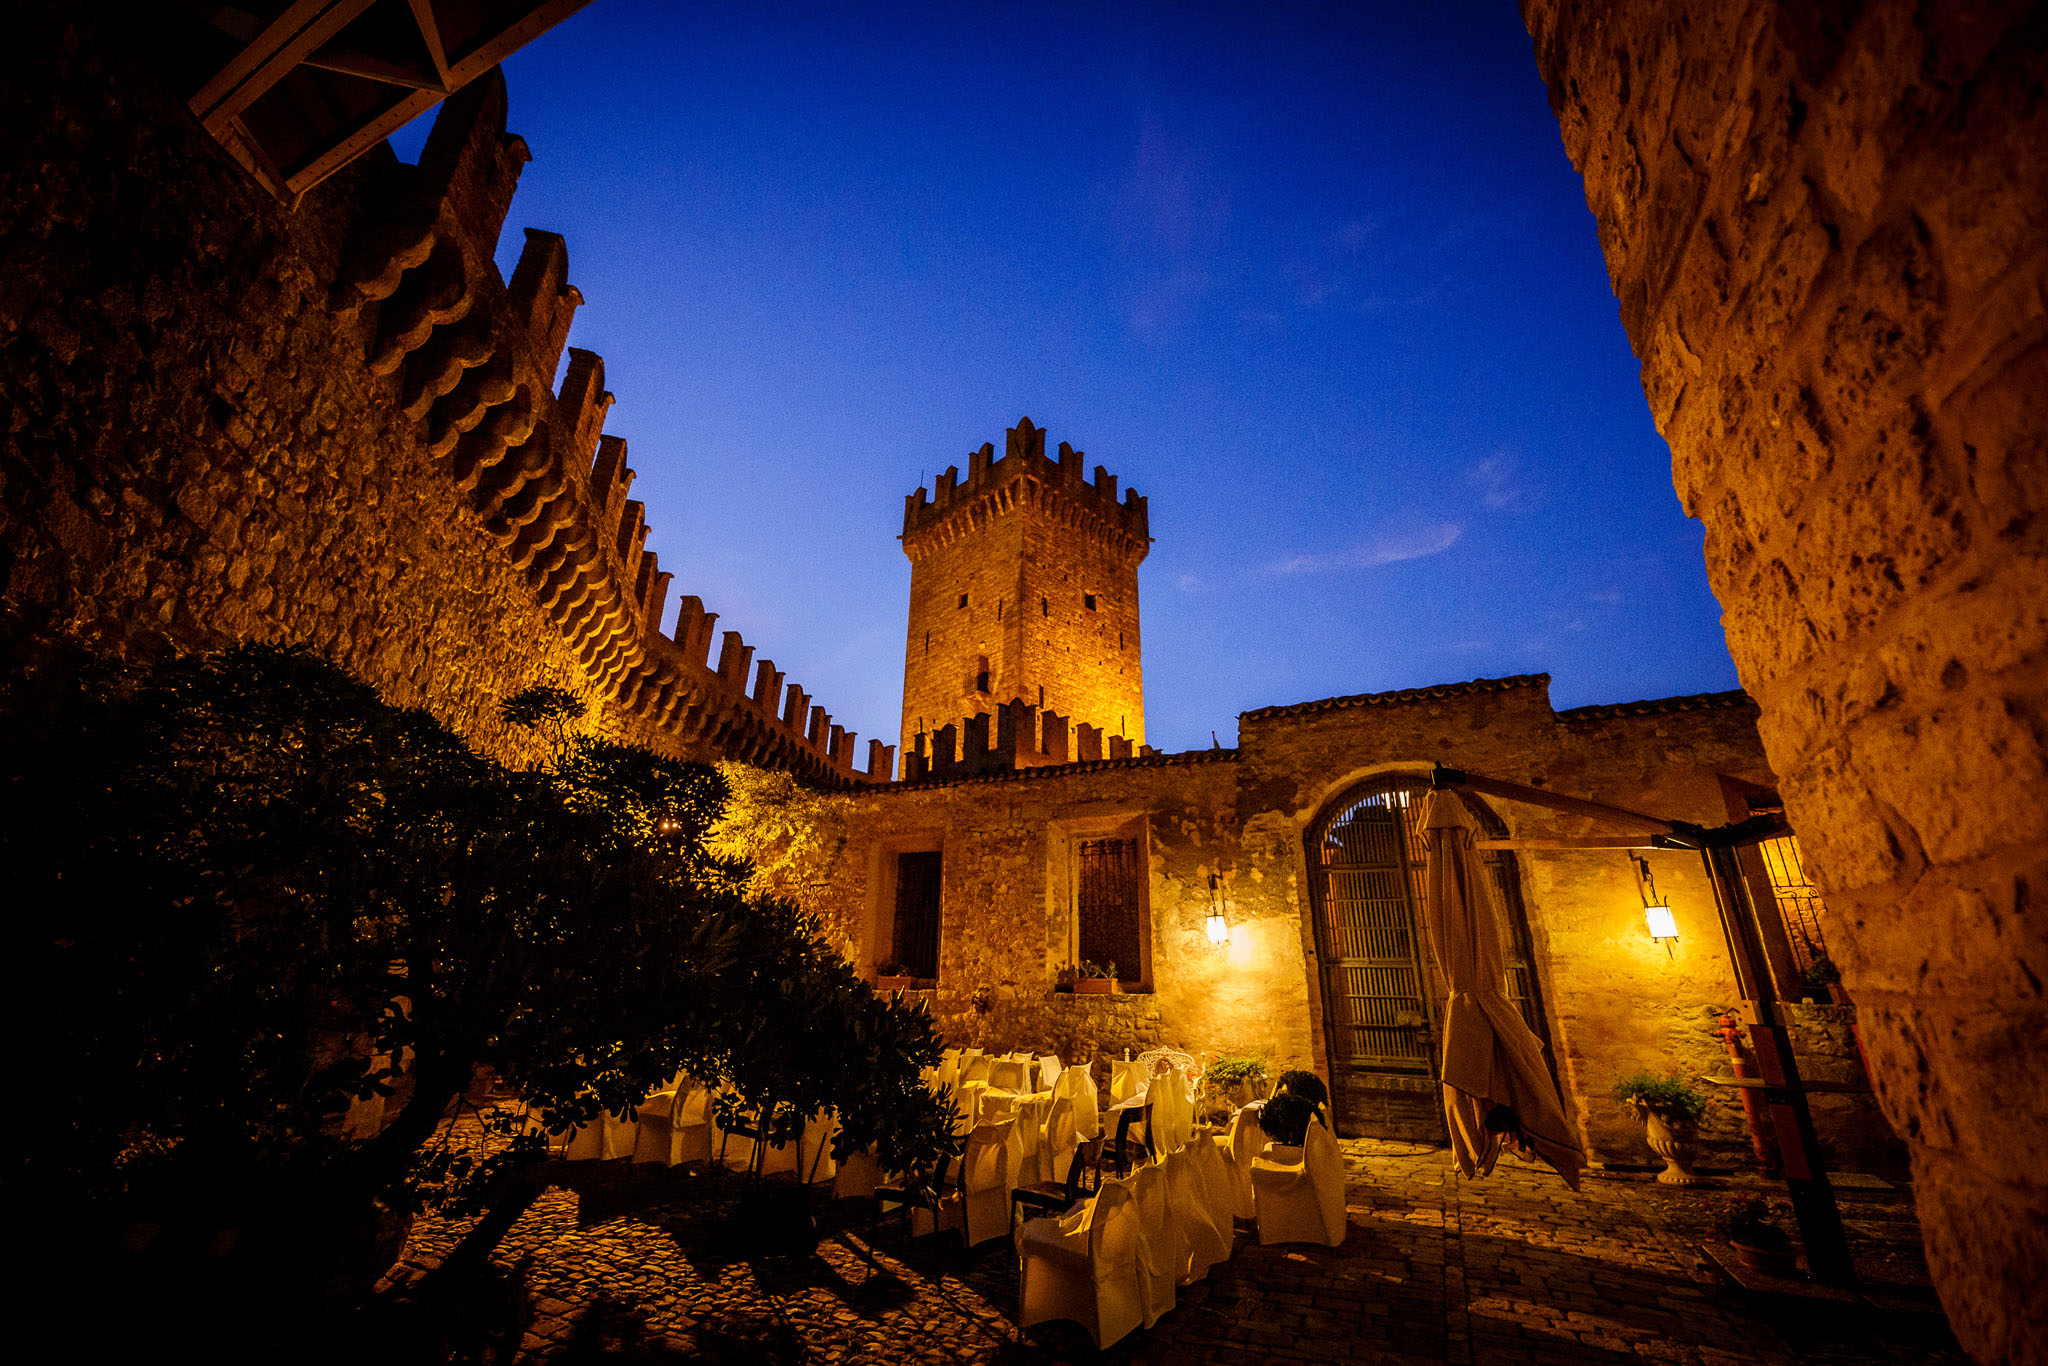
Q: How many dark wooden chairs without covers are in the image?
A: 3